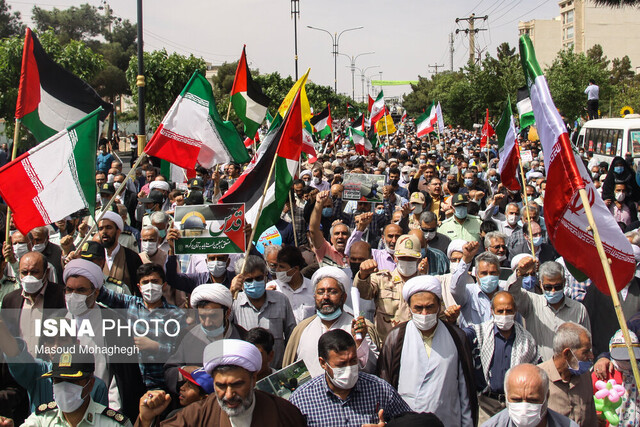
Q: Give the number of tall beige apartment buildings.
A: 2